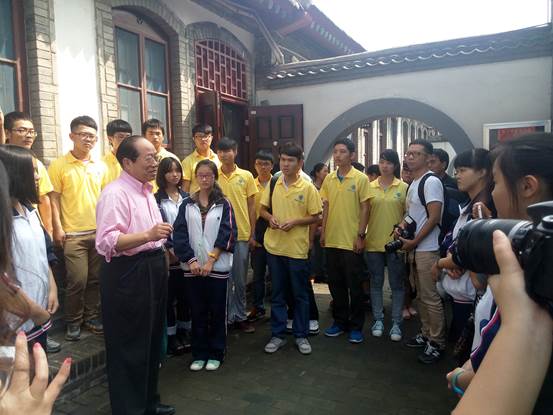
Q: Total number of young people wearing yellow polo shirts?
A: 10